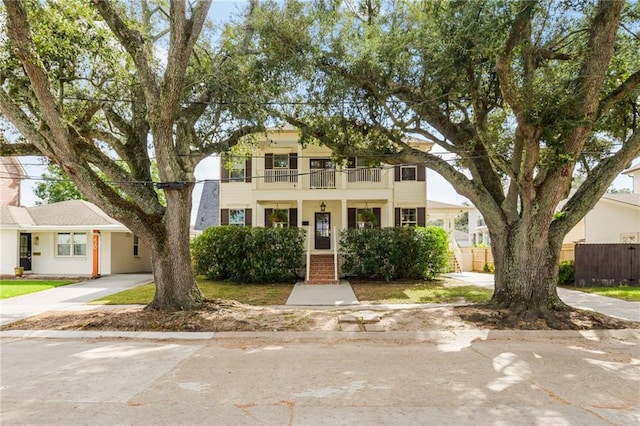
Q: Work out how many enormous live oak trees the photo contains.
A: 2